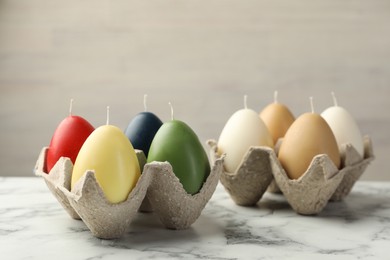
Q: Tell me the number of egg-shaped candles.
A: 8